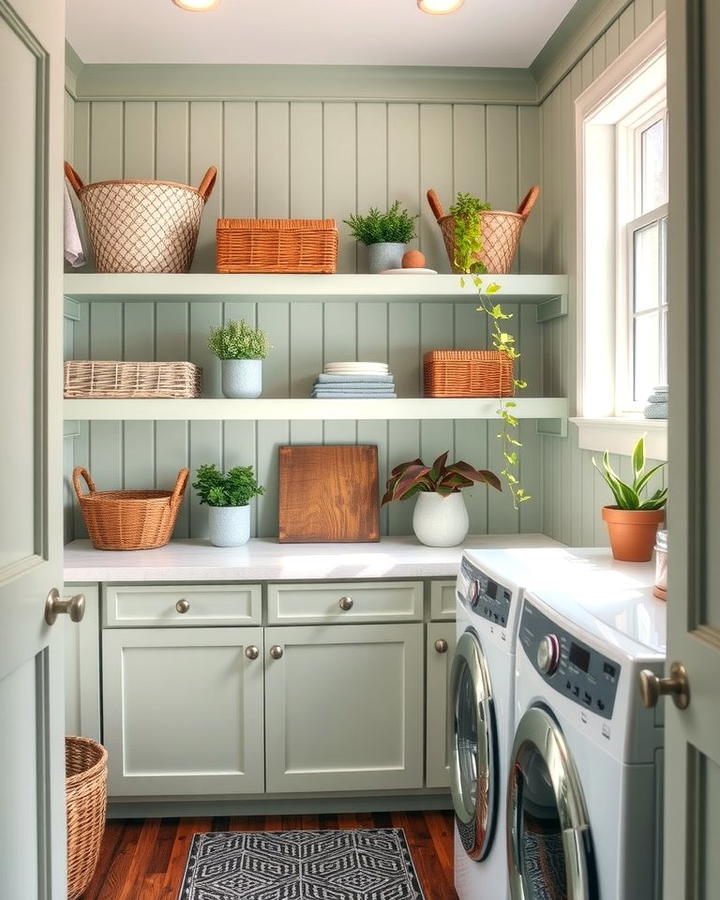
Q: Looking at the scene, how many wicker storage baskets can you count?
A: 7